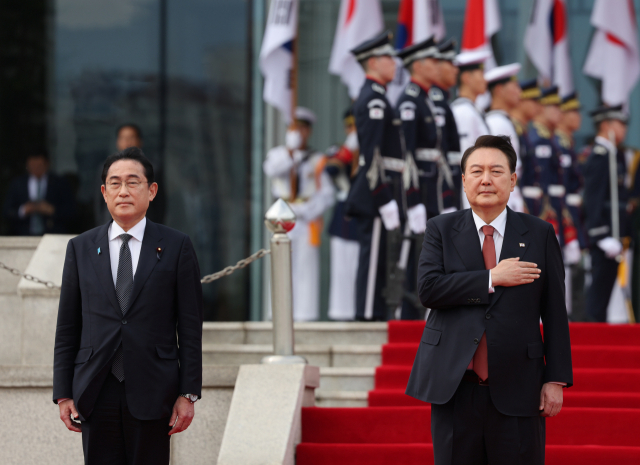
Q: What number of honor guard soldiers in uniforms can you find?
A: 11